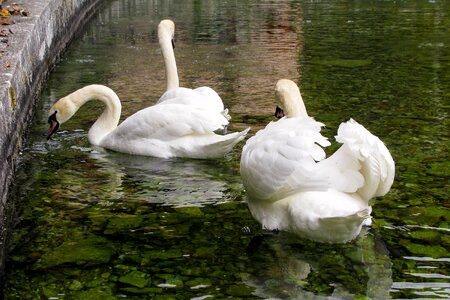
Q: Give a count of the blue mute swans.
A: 0